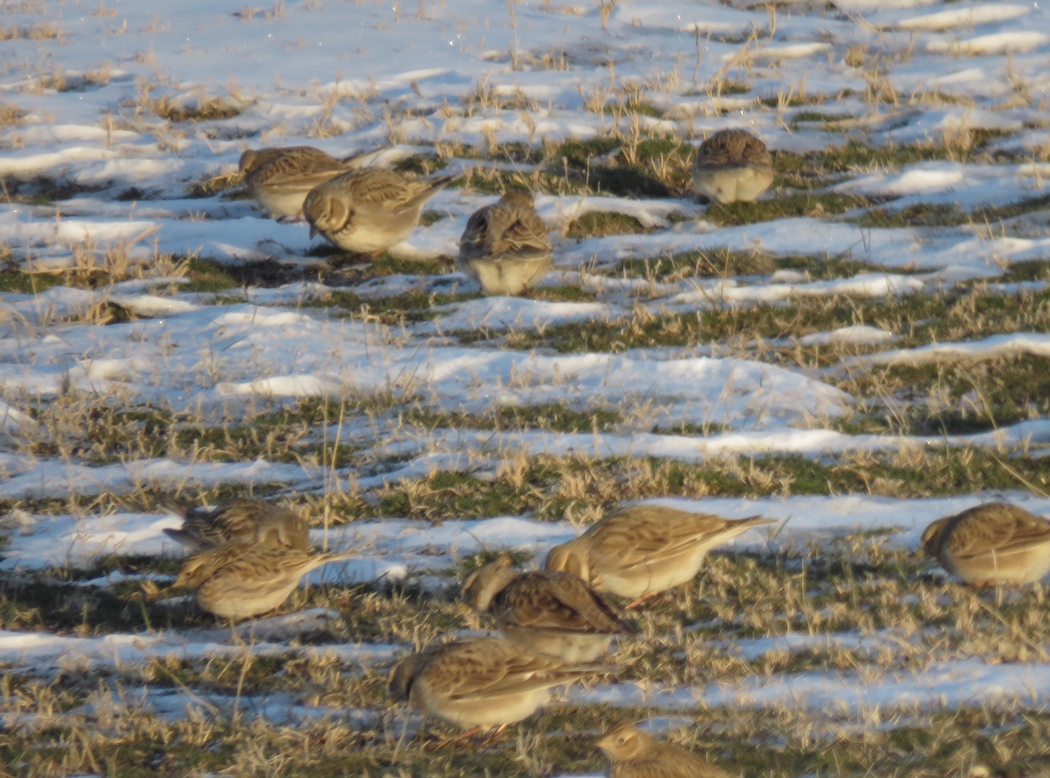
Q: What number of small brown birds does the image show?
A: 11